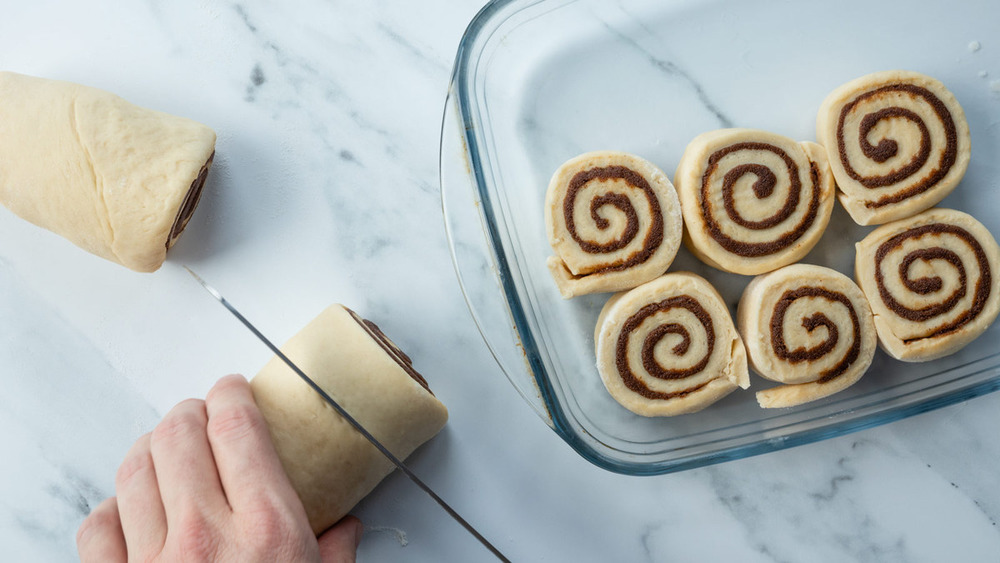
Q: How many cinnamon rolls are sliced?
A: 6